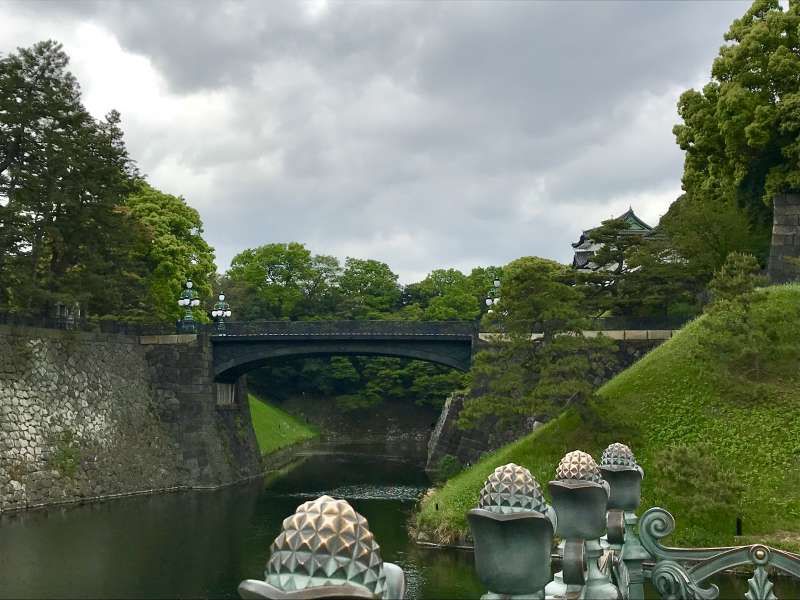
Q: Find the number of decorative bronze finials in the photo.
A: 4